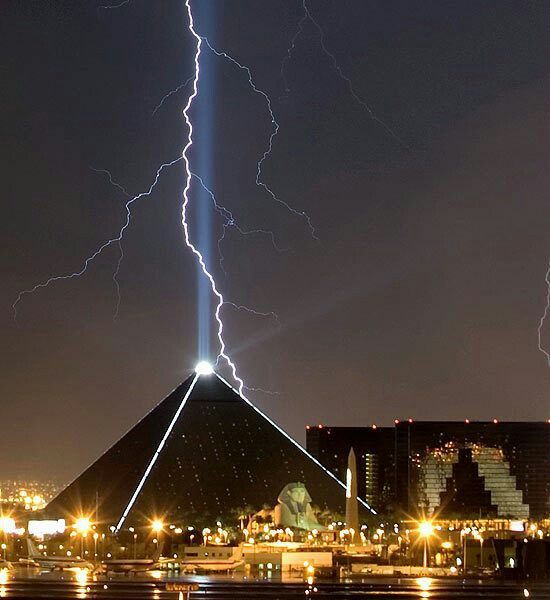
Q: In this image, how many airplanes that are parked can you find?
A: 3